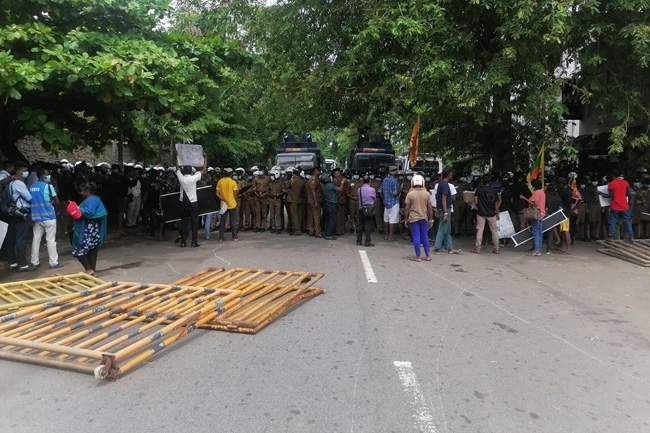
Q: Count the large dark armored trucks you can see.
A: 2